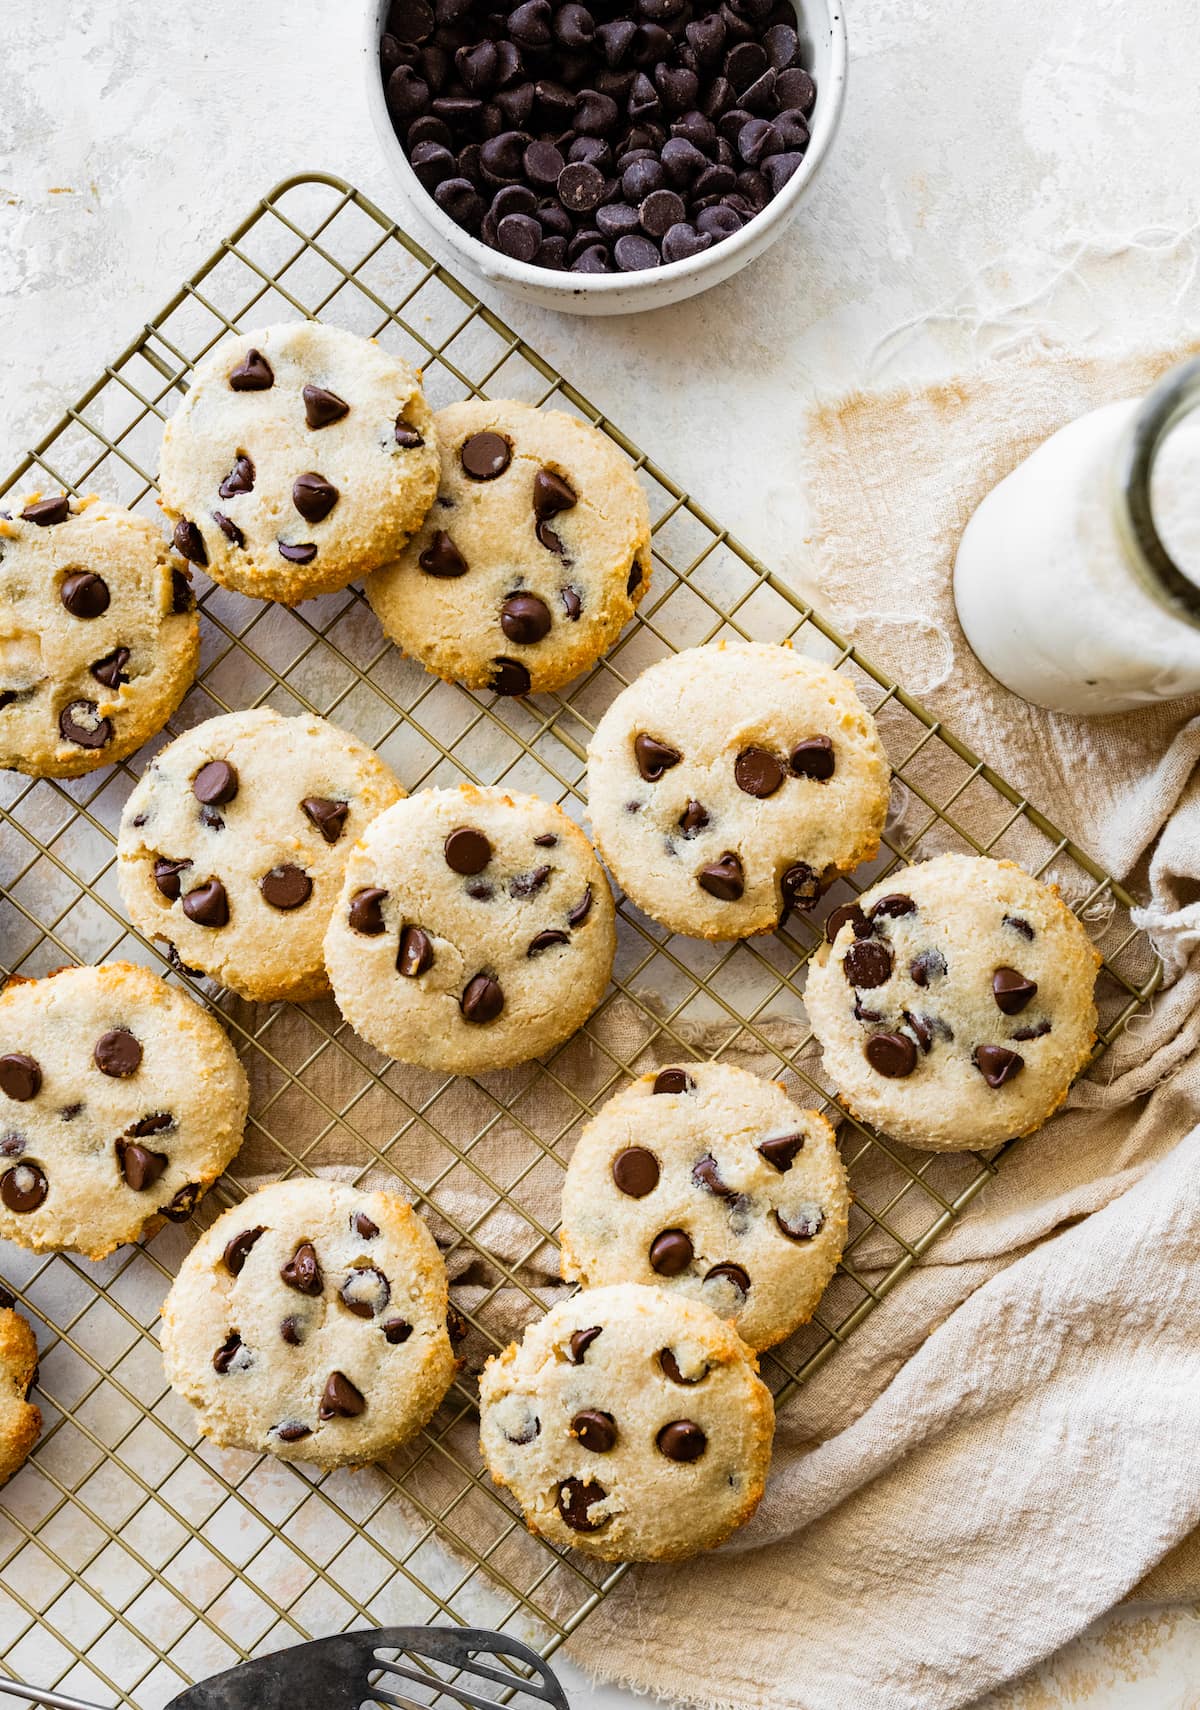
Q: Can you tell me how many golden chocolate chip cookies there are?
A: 12